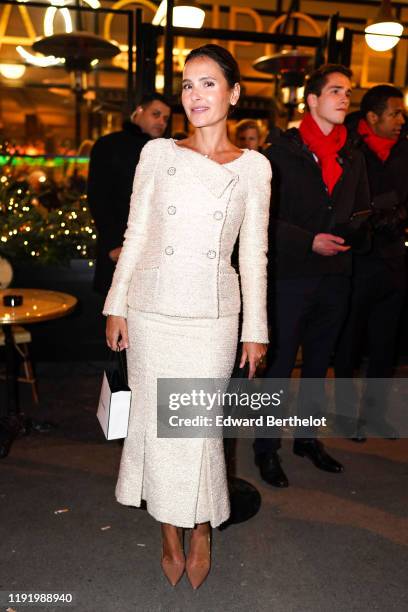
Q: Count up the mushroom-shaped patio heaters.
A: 2